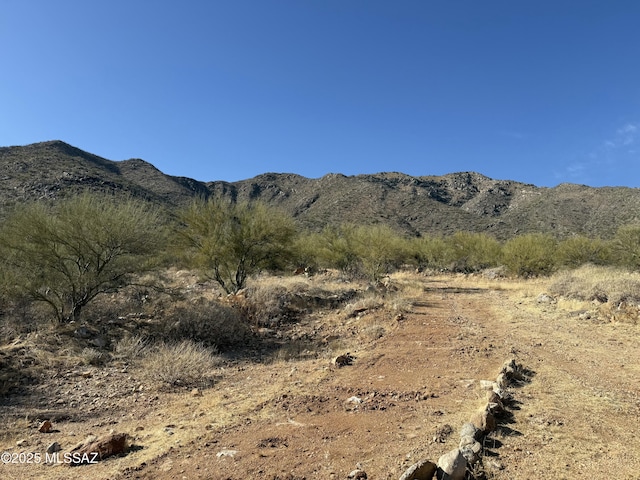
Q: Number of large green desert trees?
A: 2